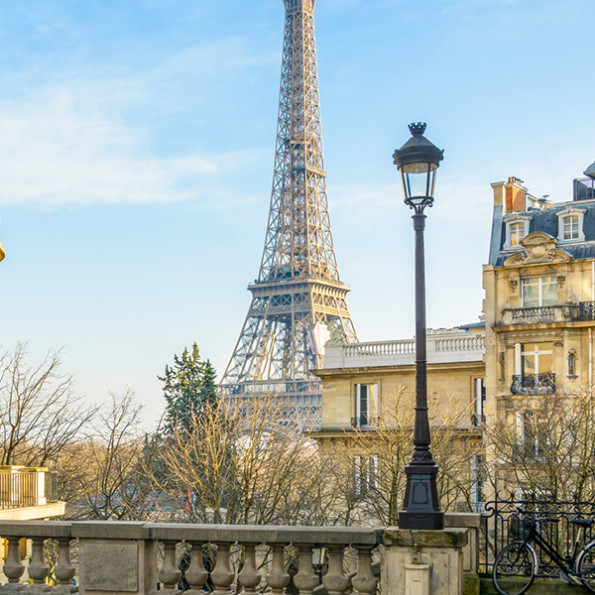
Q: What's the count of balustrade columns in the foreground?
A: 11